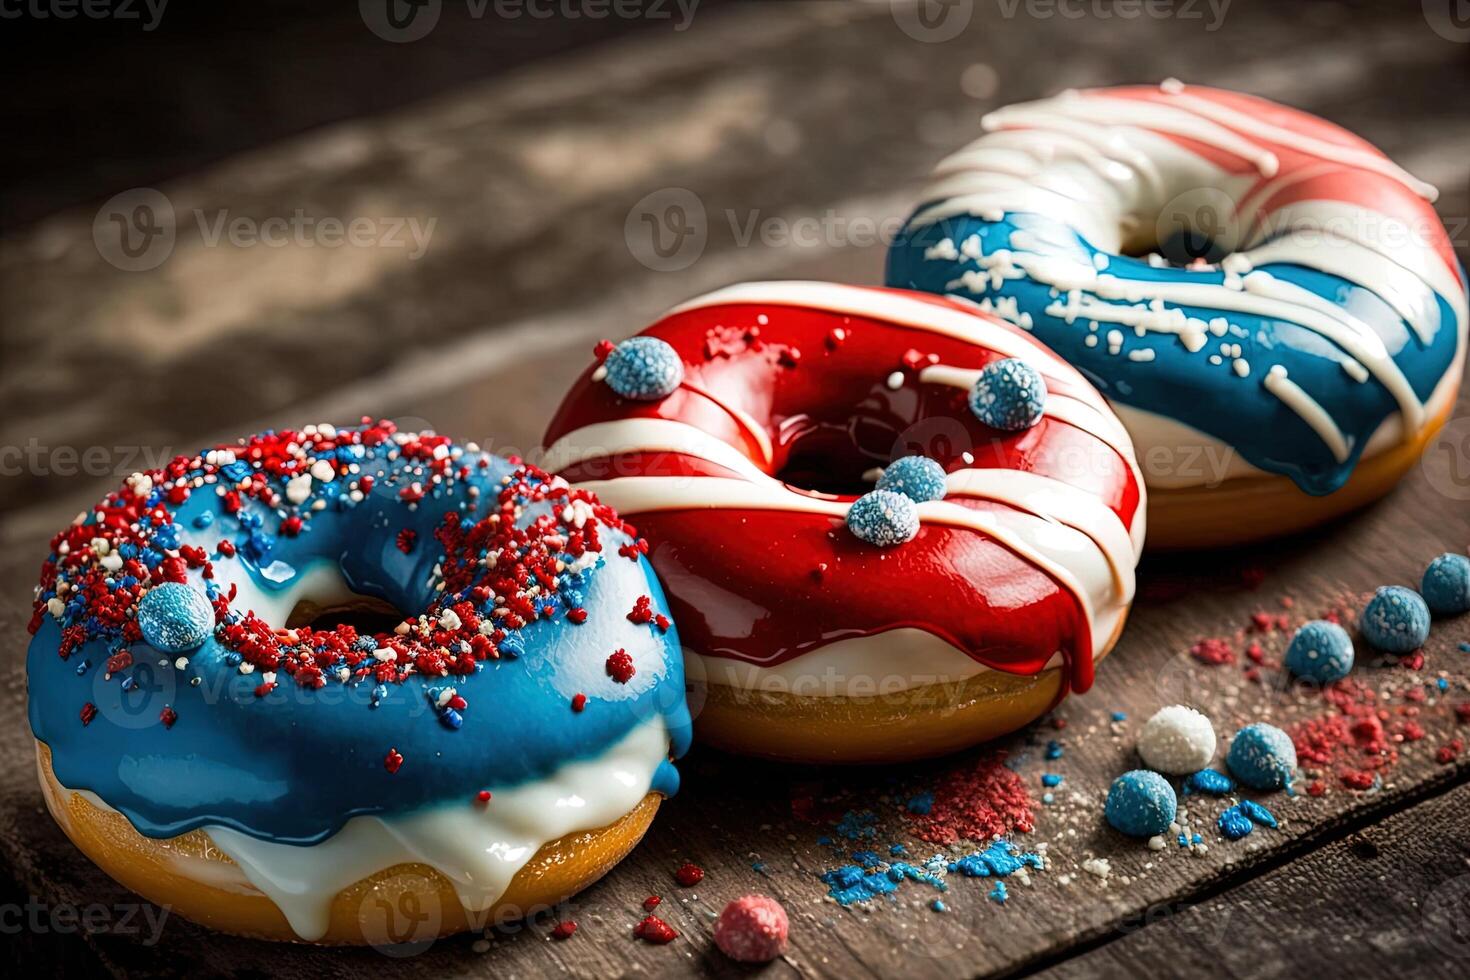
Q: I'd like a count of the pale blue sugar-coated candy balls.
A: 10